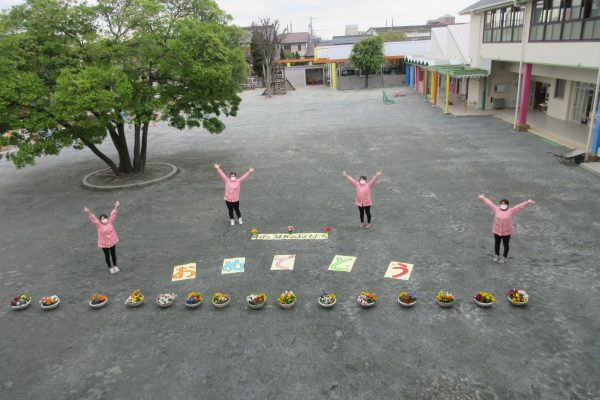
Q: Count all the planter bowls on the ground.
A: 15